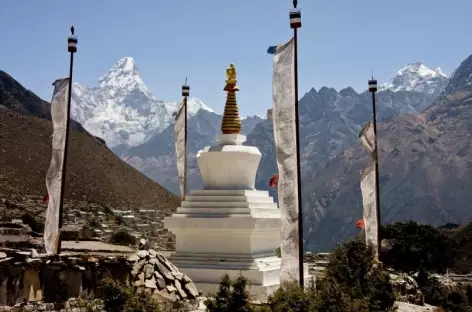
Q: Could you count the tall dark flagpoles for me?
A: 4